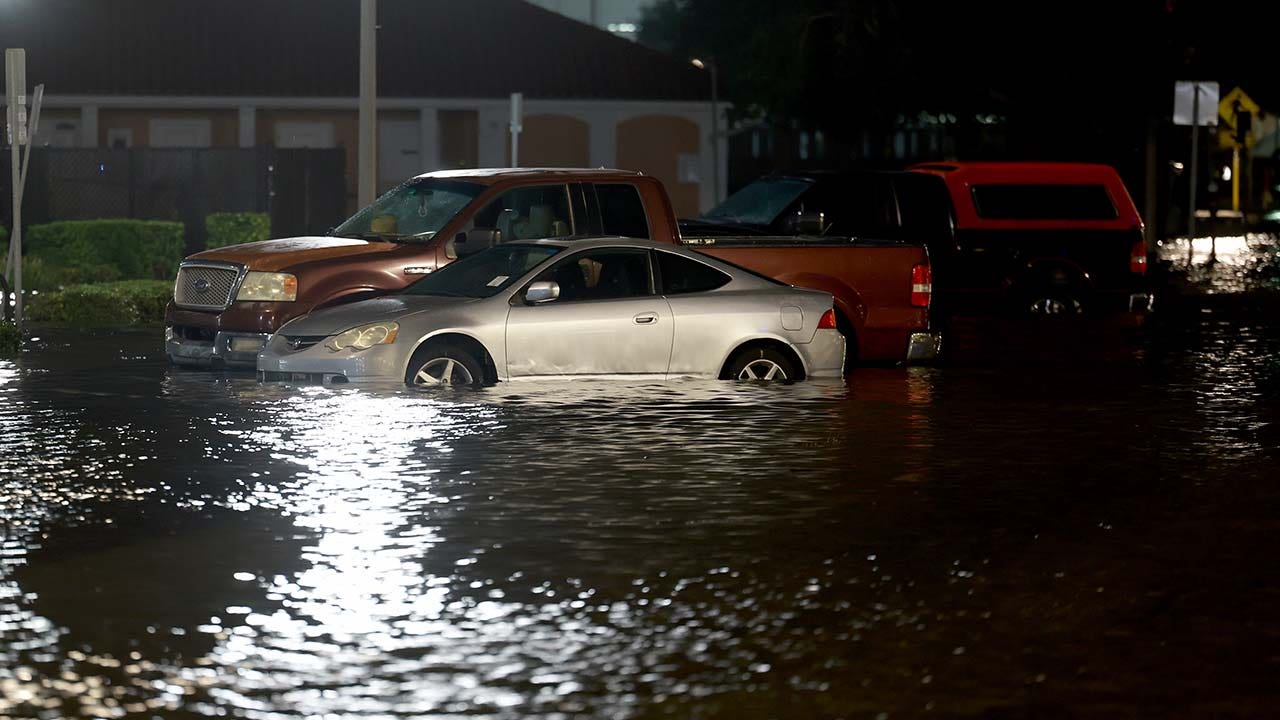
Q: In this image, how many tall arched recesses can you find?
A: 2